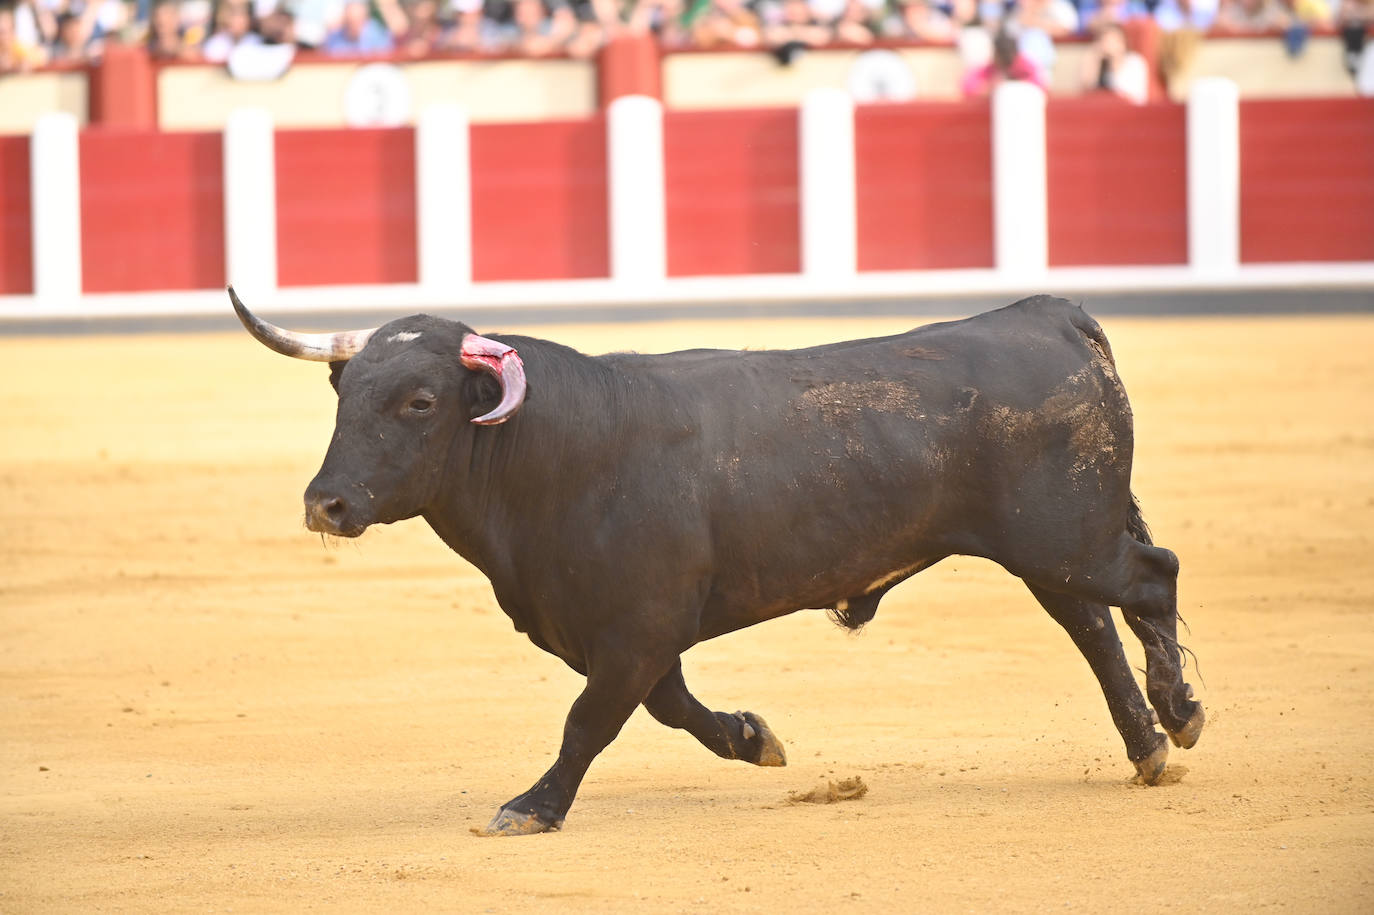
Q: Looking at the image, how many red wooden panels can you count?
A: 8